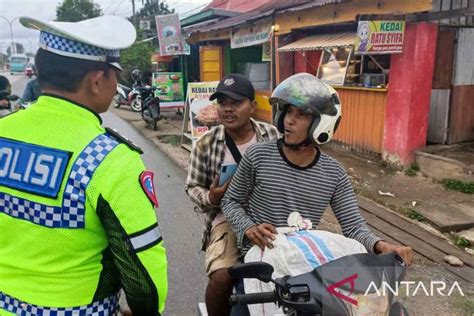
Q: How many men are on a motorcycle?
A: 2